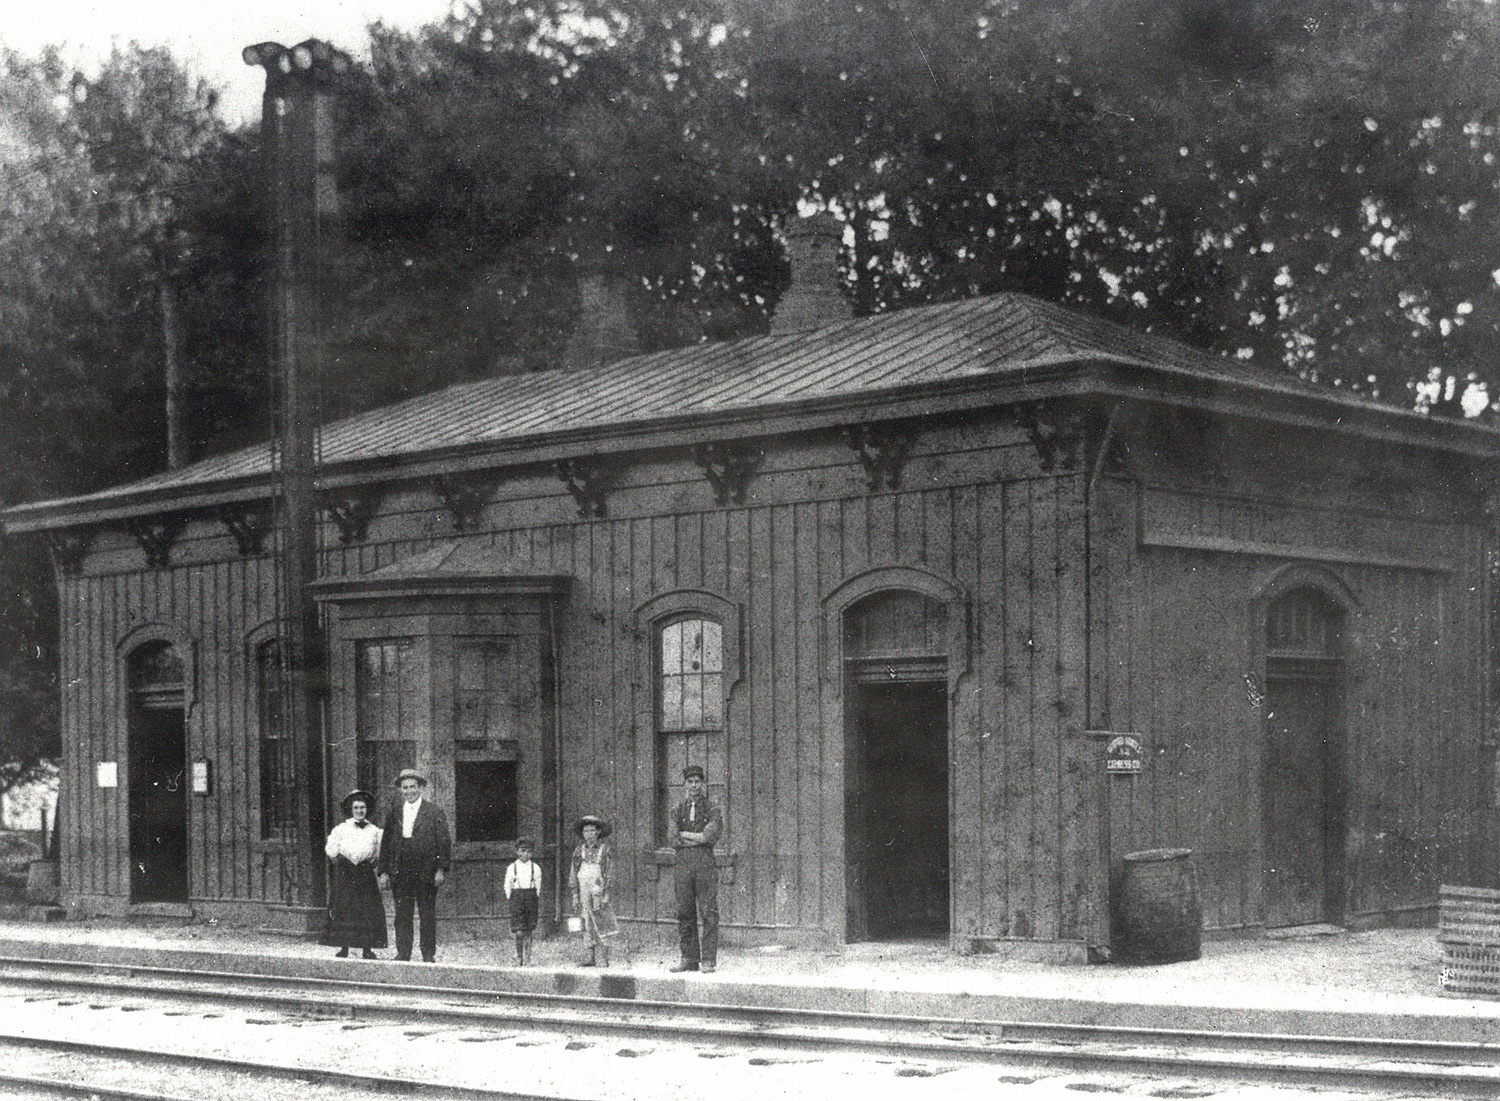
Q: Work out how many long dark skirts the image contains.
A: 1